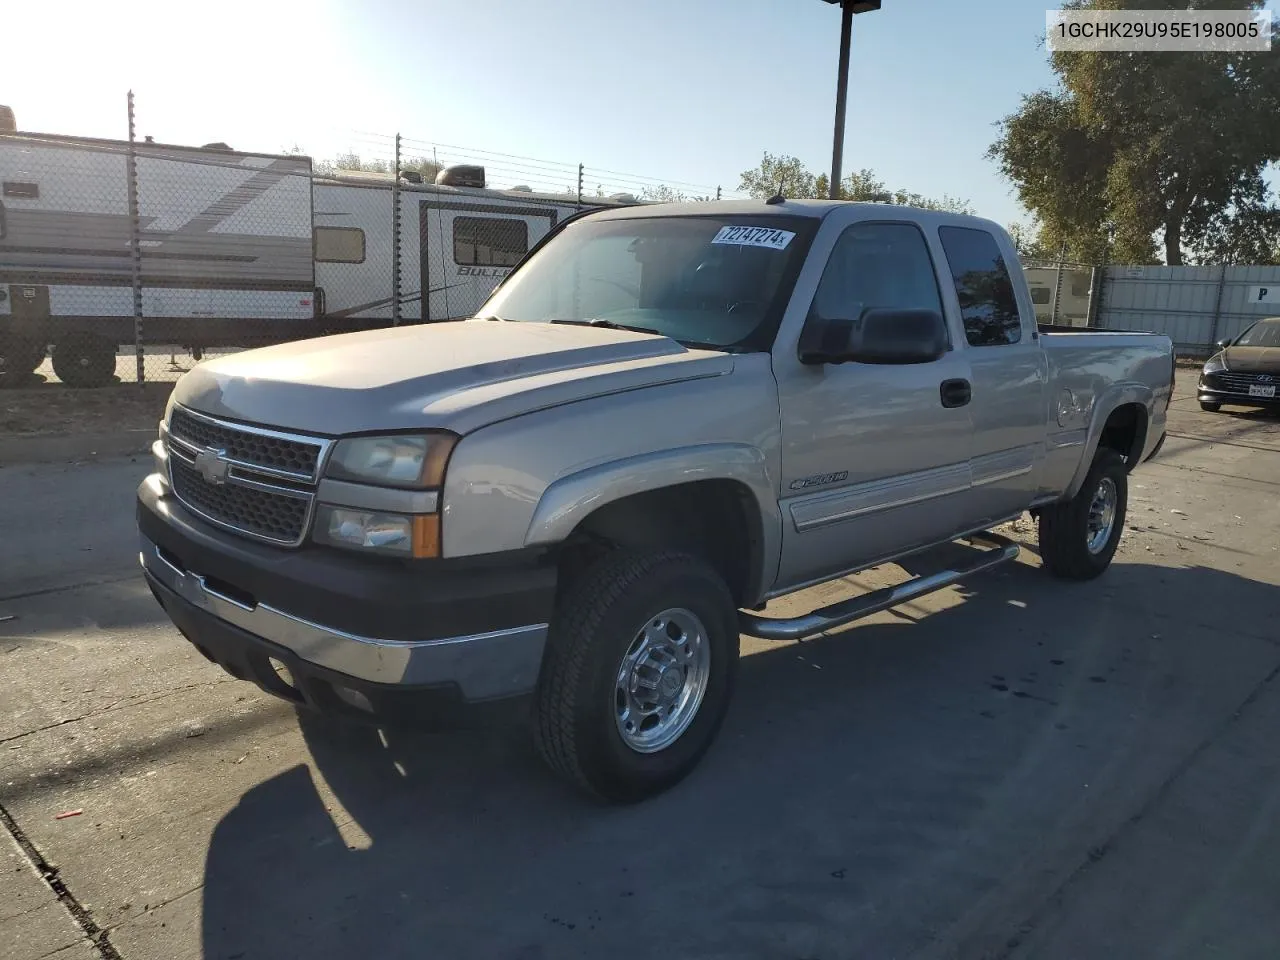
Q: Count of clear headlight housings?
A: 2